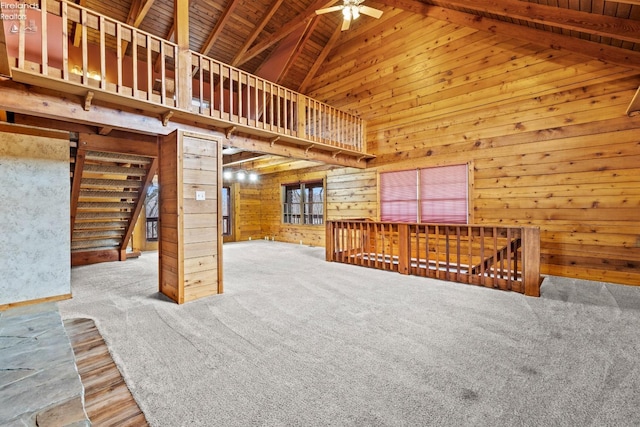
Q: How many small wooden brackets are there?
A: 7